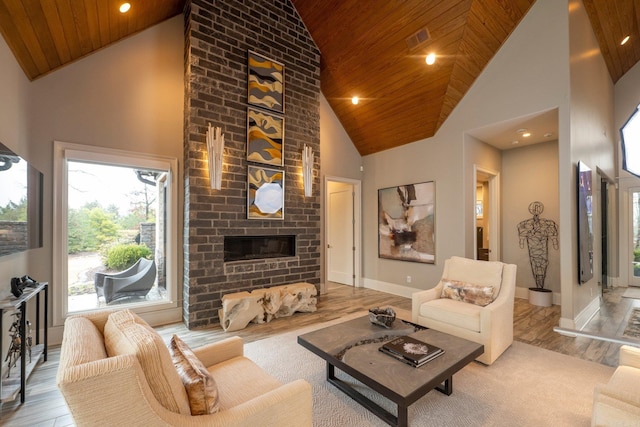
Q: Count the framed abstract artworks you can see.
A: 4